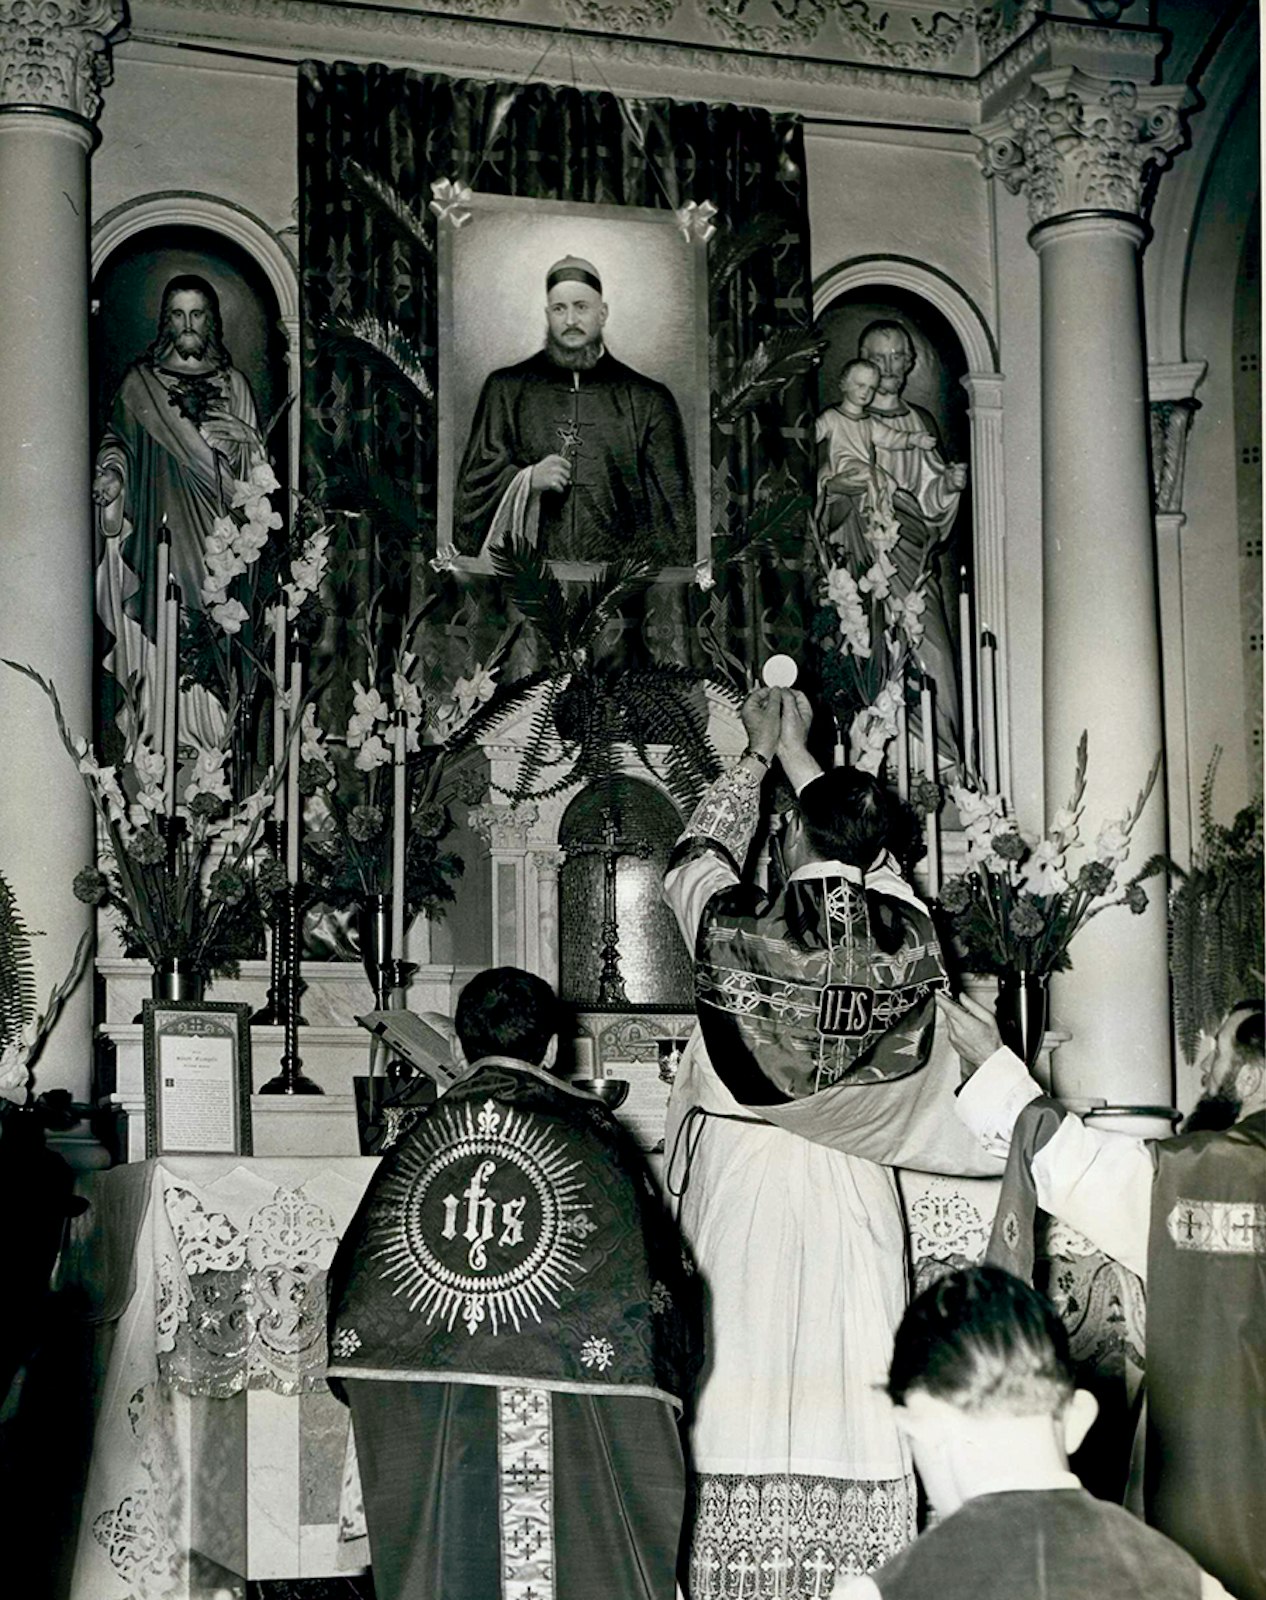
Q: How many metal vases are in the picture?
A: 3